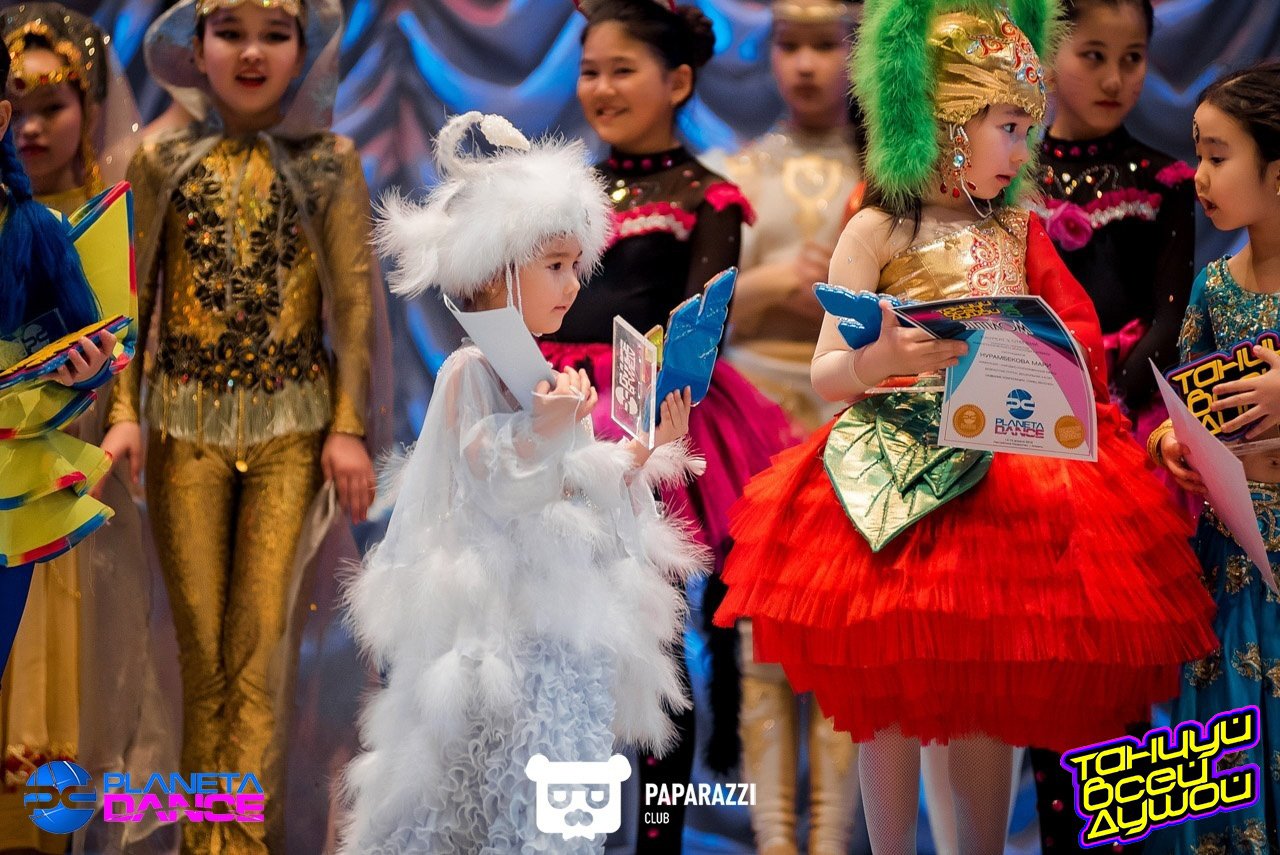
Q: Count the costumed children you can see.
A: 9